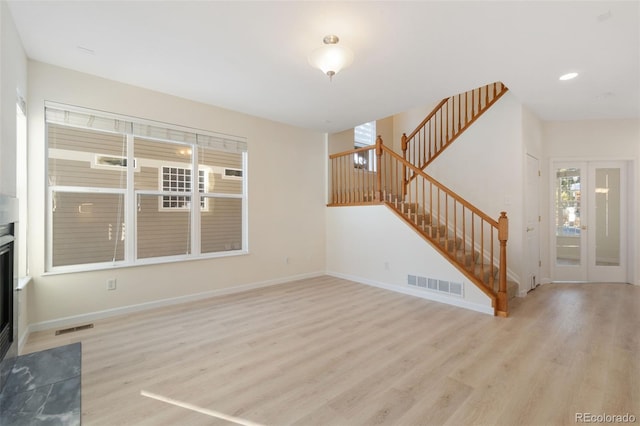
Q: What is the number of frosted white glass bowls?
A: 1